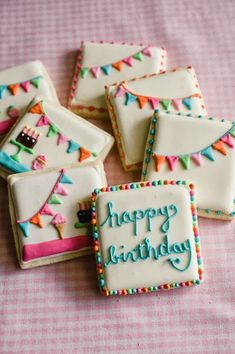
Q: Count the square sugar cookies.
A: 7